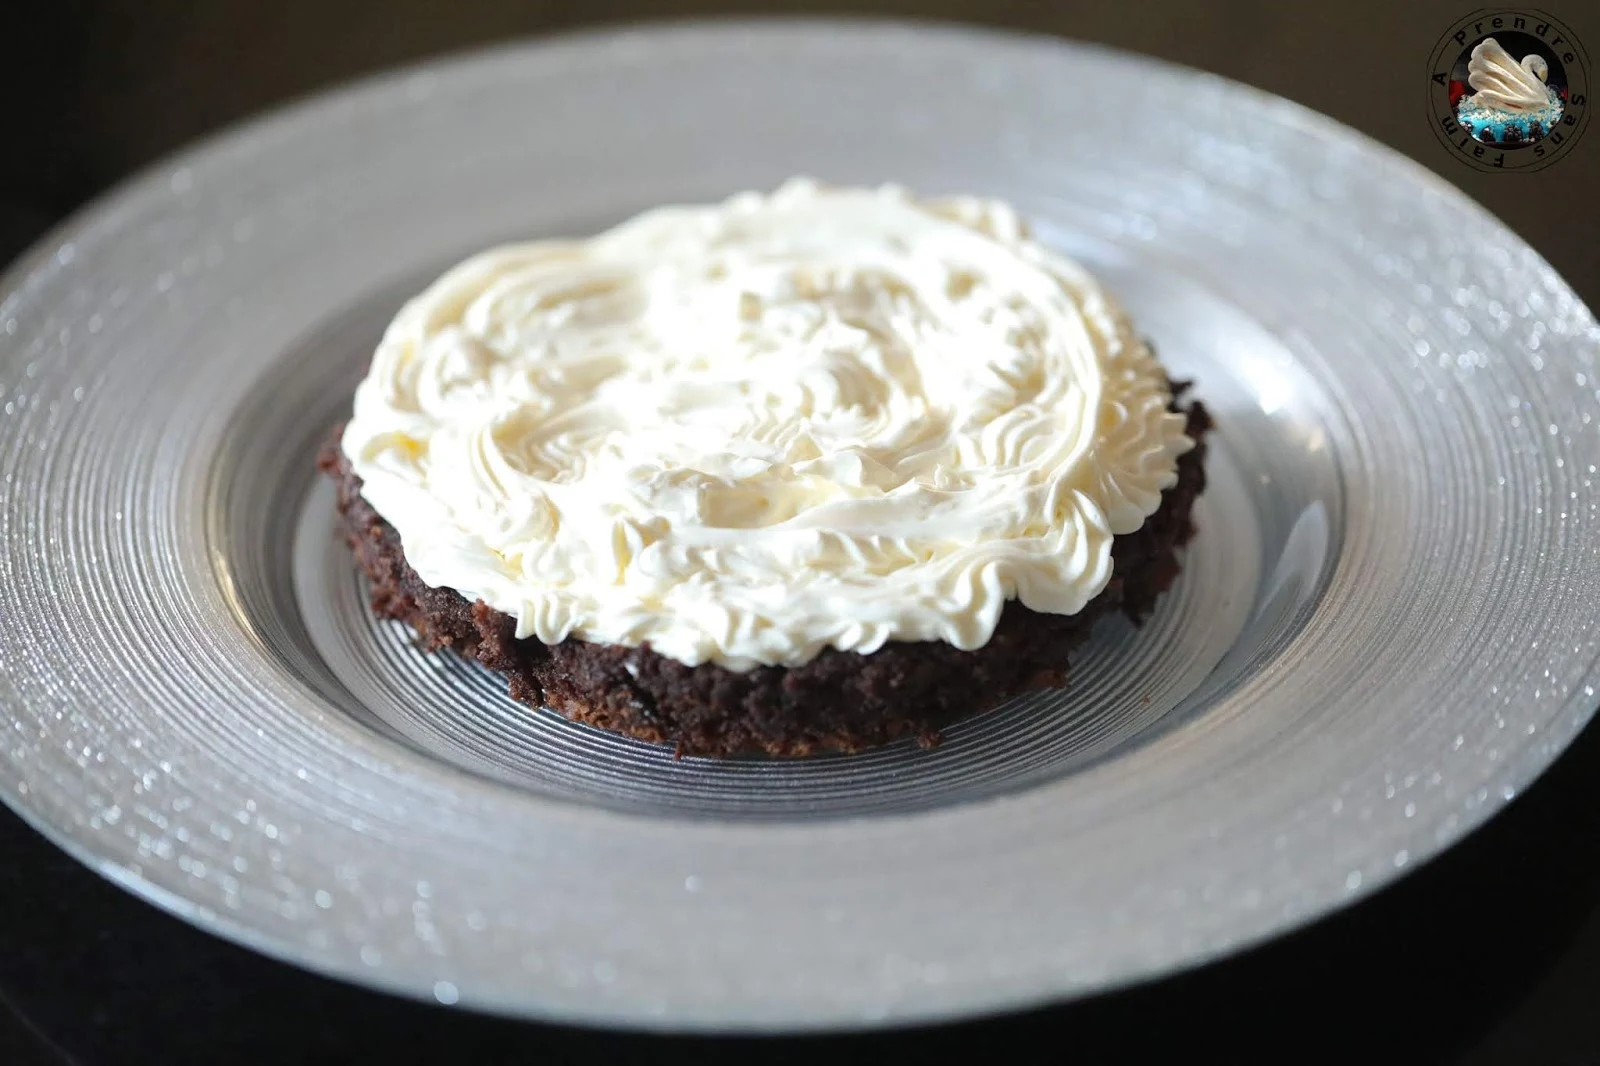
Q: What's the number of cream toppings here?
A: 1